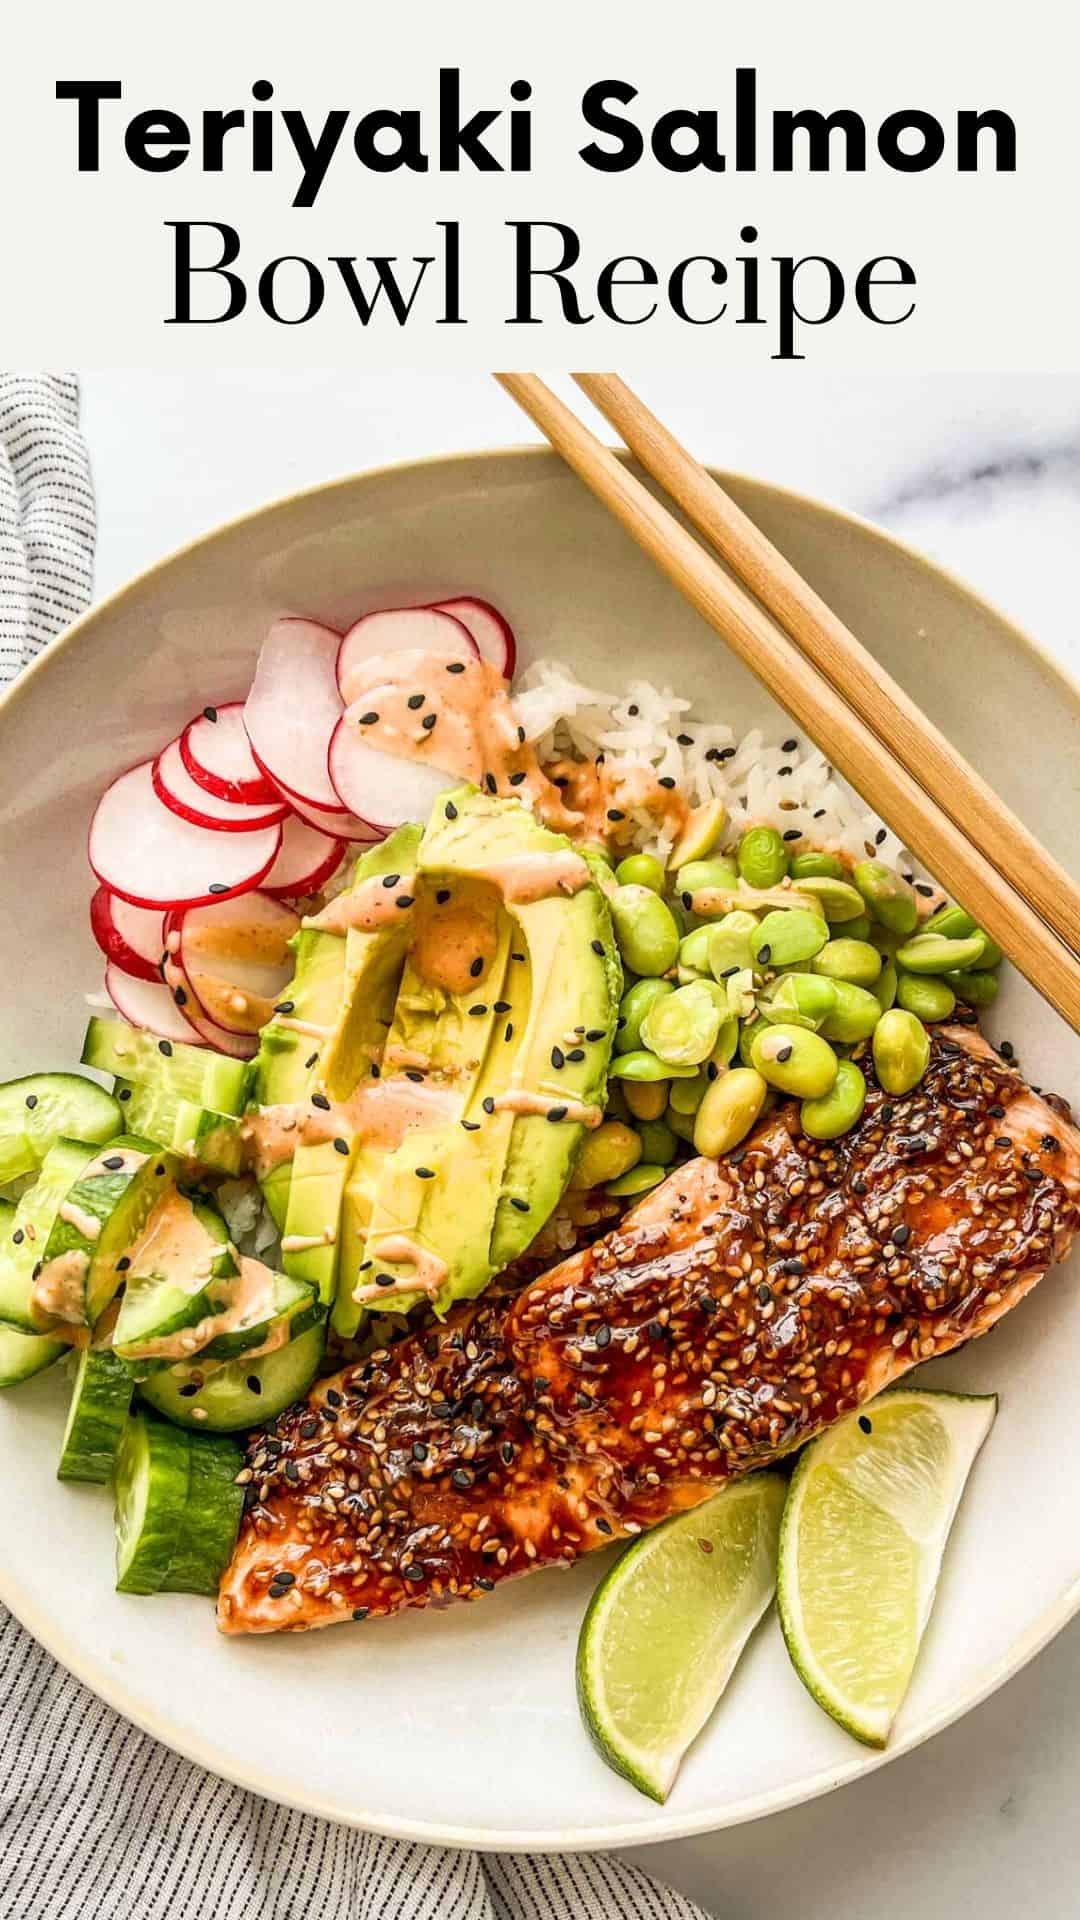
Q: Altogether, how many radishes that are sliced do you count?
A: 13